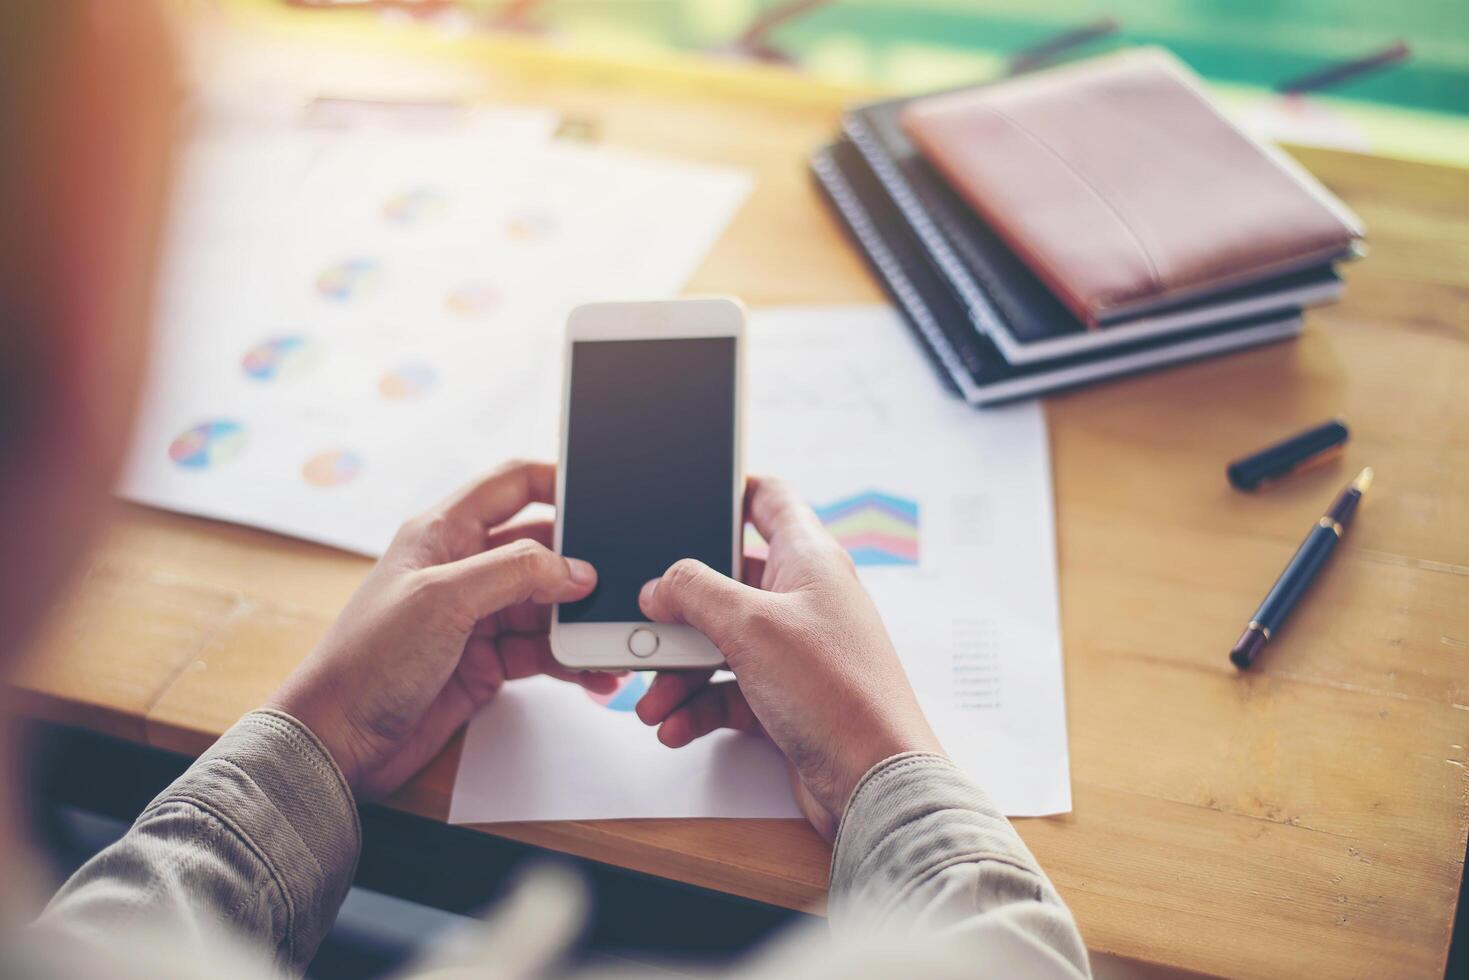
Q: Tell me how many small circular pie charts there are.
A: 8